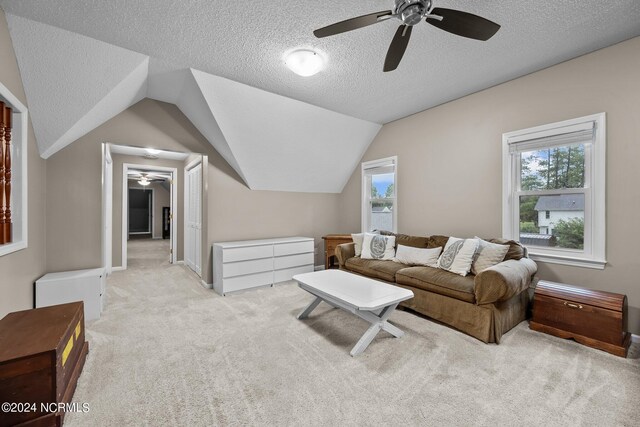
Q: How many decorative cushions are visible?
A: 5